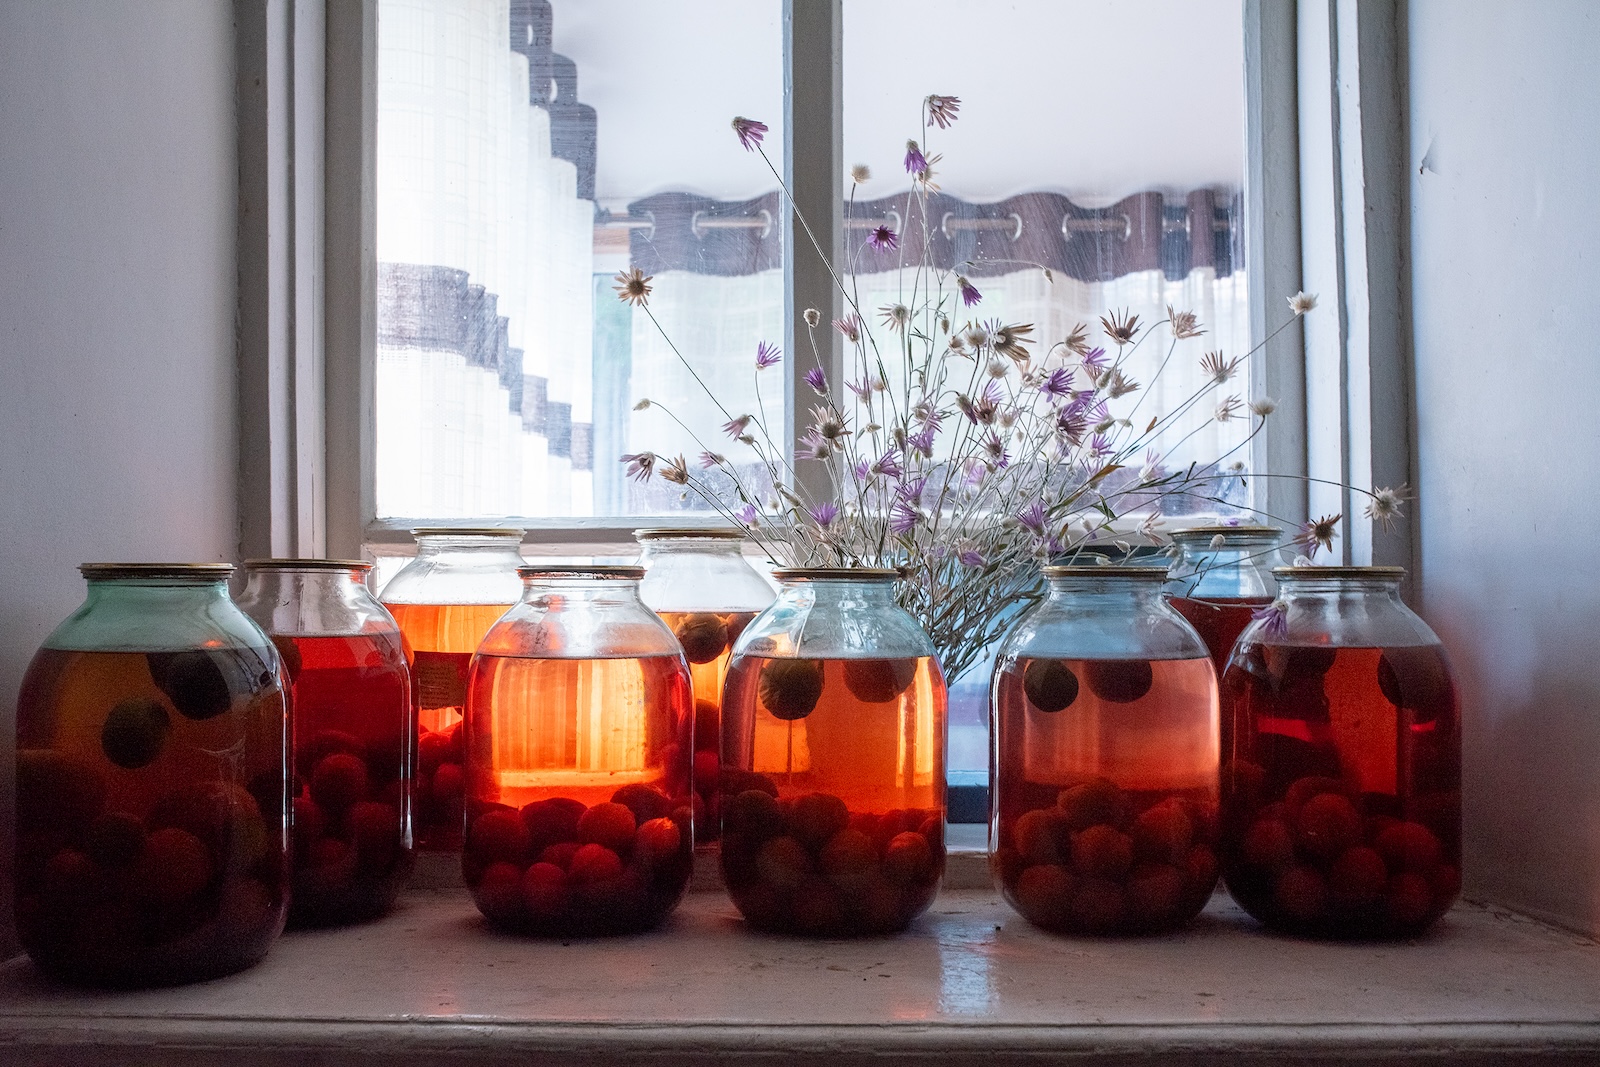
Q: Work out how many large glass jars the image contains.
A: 9